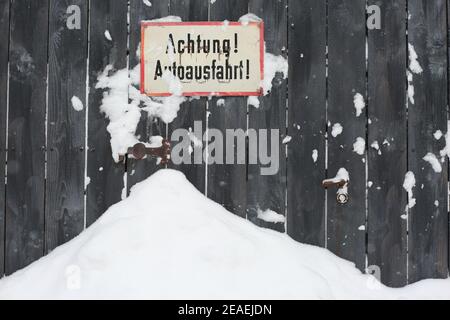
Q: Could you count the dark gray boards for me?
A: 12